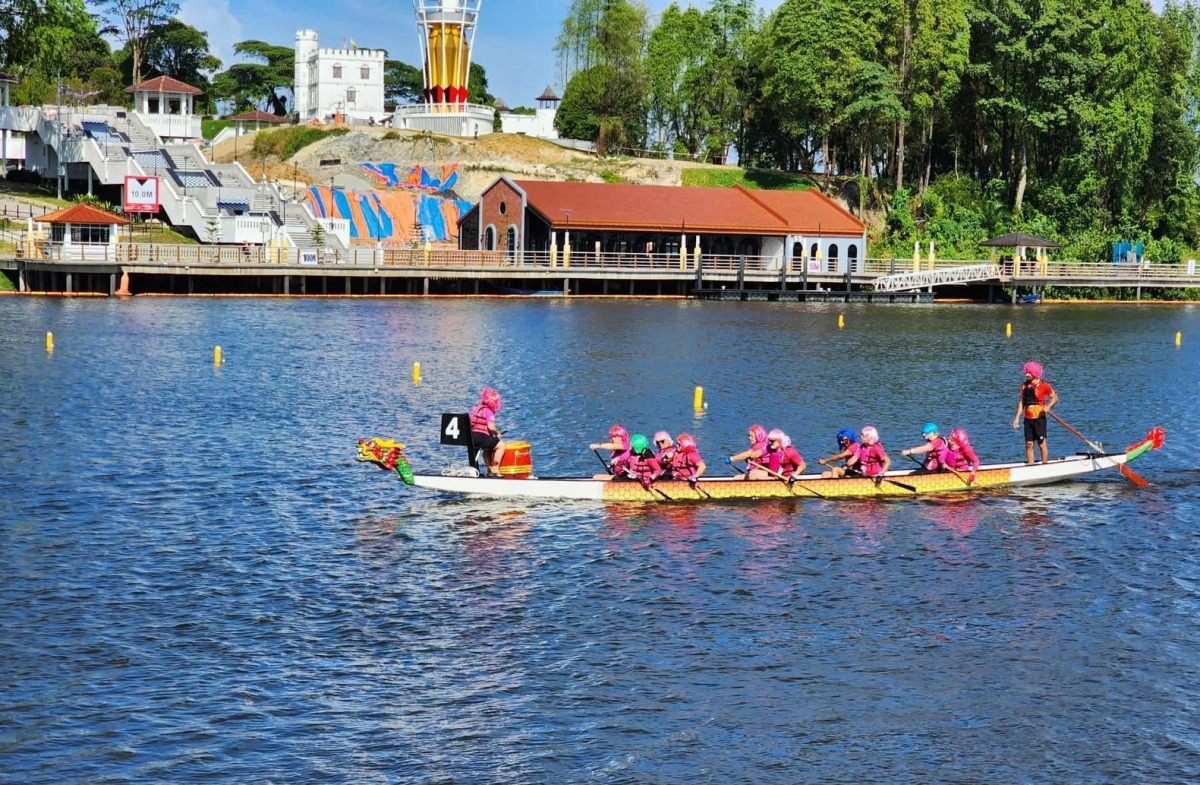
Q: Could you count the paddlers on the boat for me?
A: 10